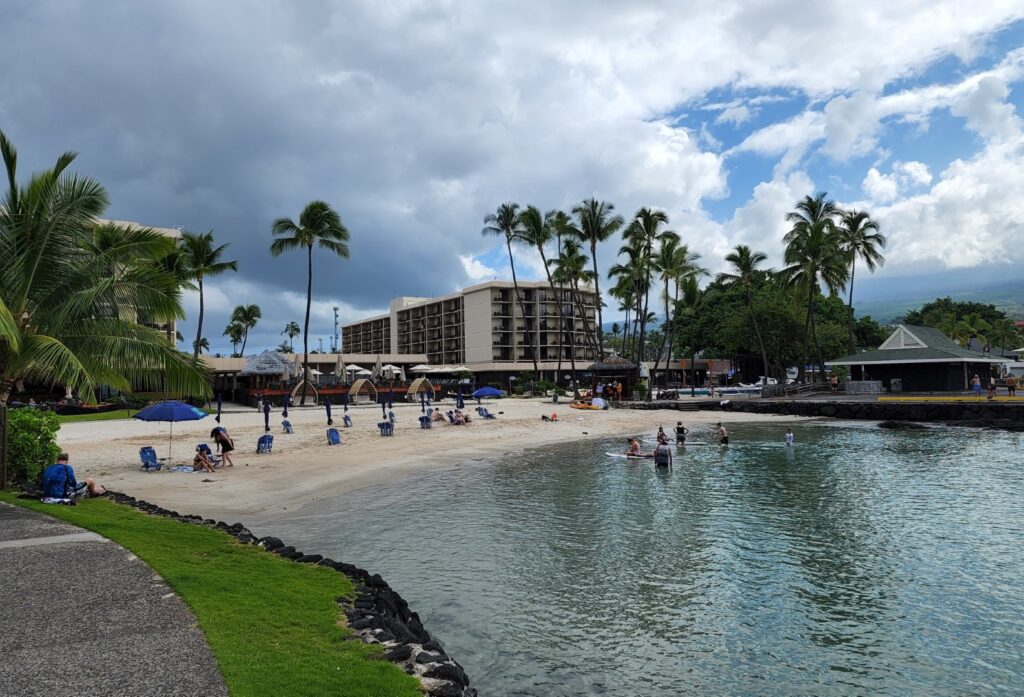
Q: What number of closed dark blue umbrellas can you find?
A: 10